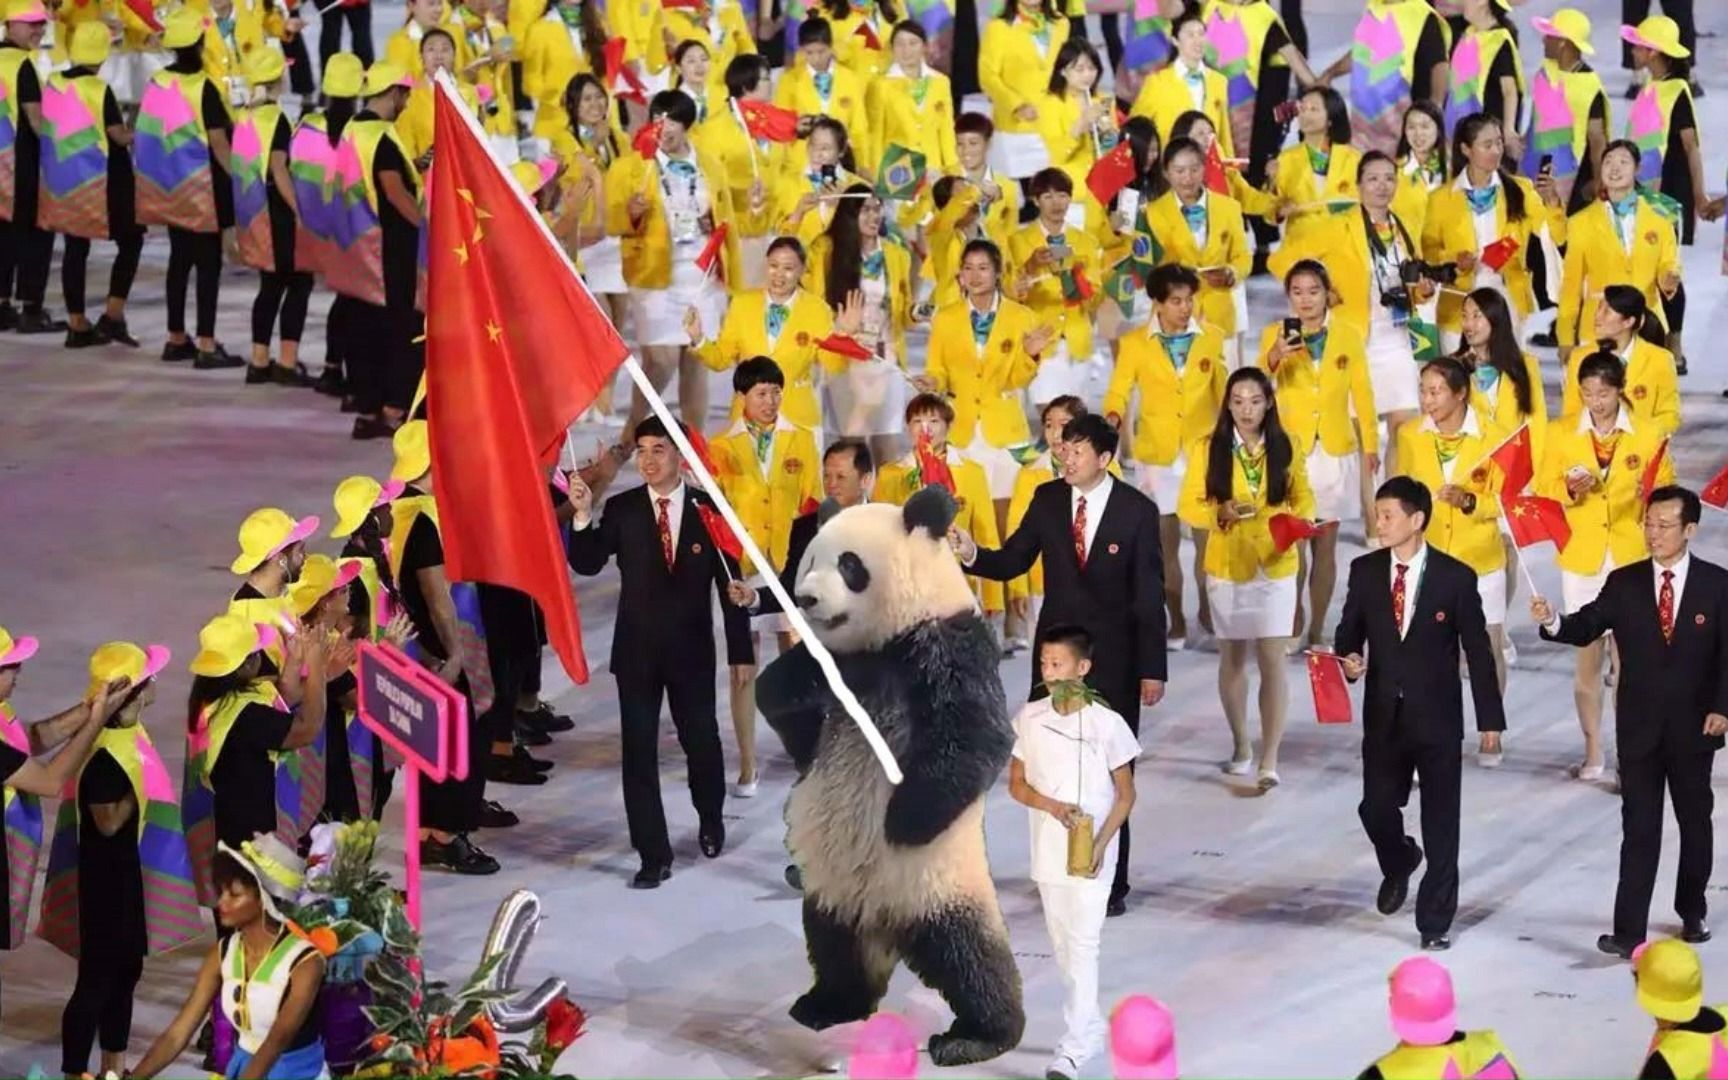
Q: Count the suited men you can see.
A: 5